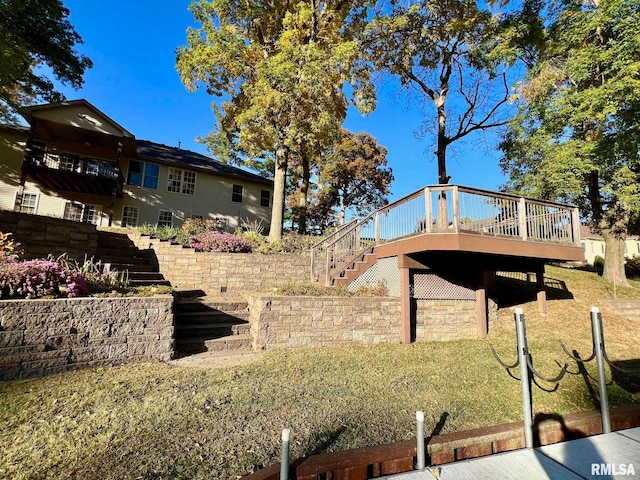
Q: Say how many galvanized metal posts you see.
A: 4